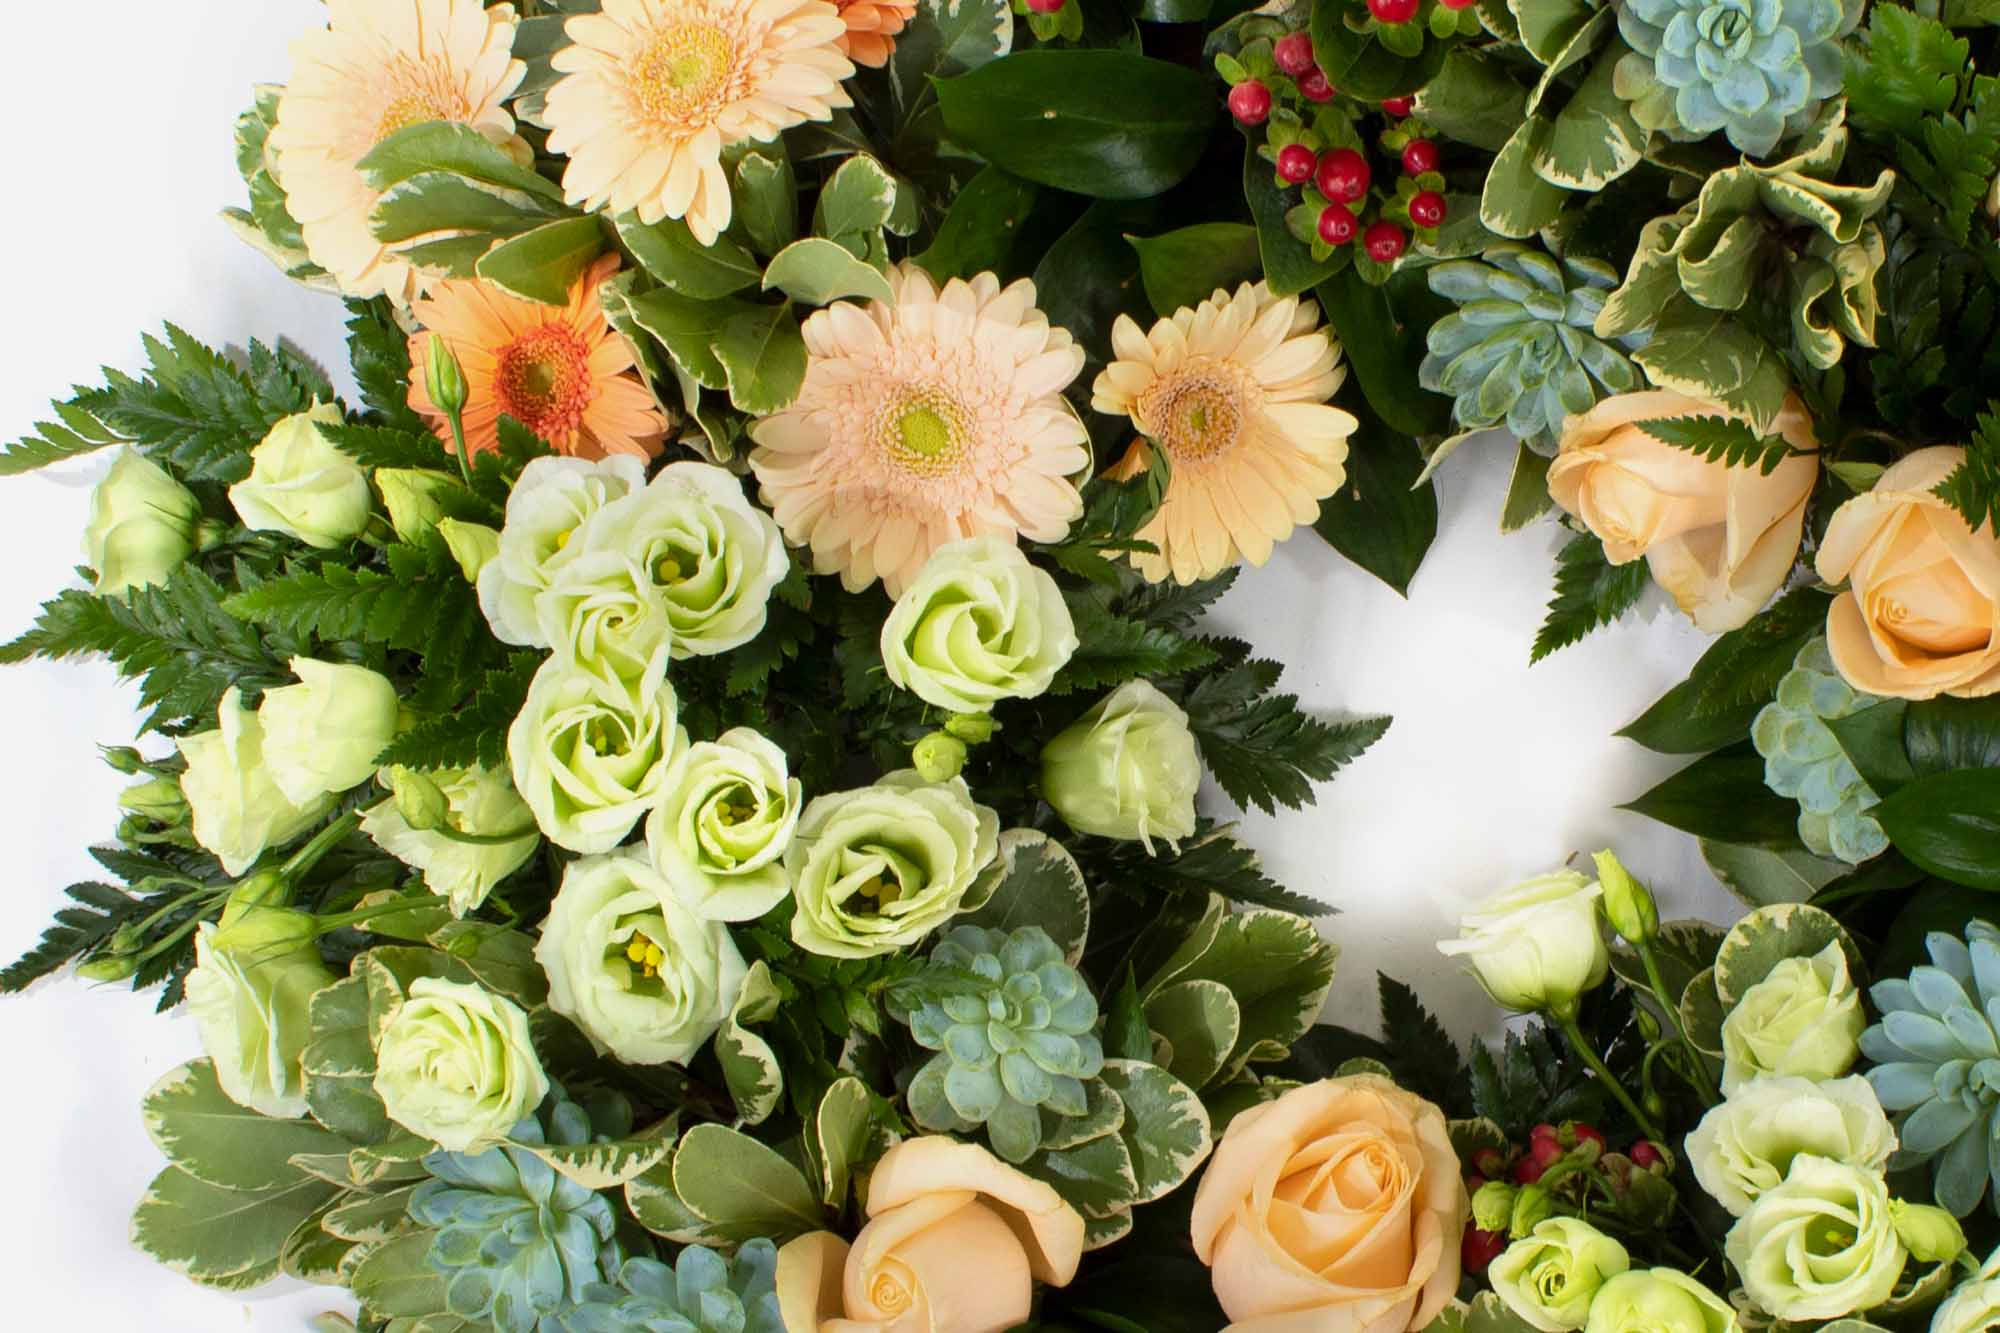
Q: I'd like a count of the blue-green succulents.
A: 7